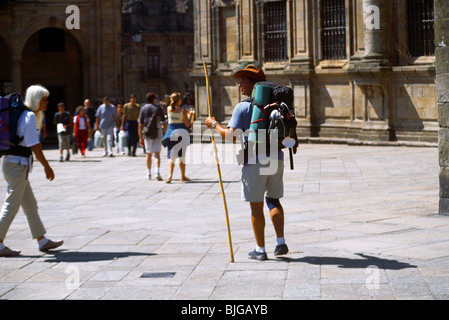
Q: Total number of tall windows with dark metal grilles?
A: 3